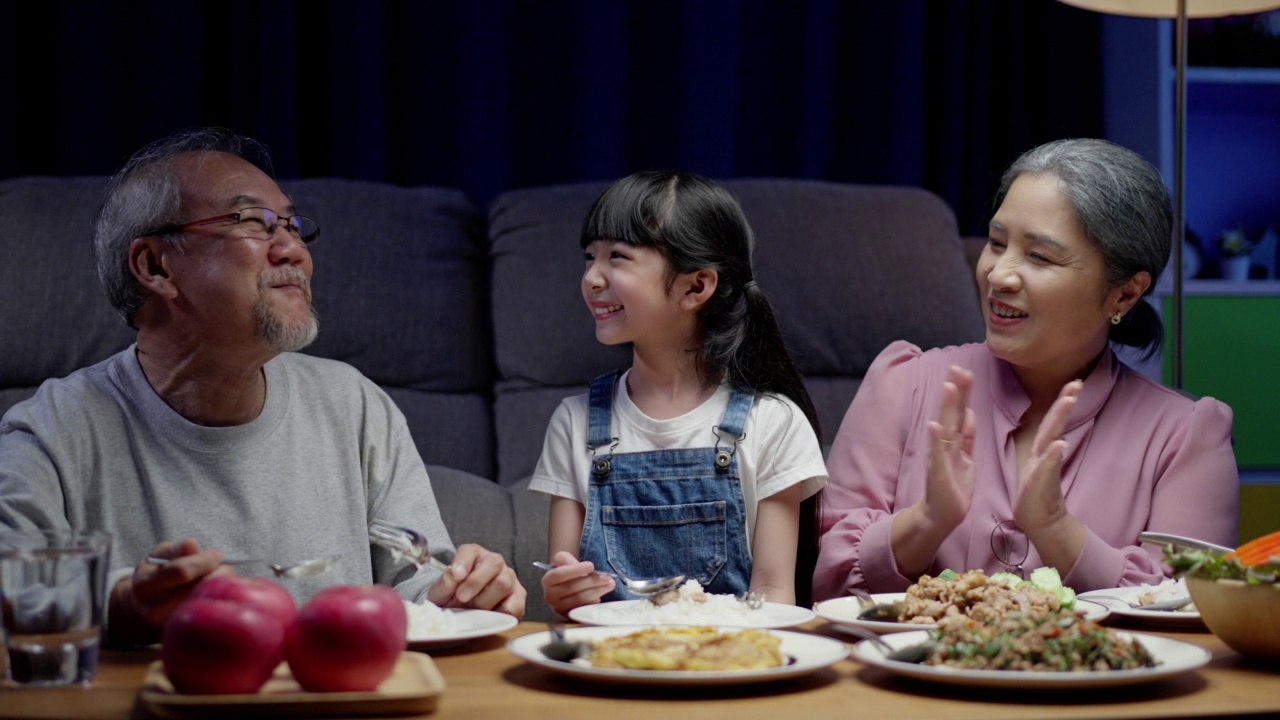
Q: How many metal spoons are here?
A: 6